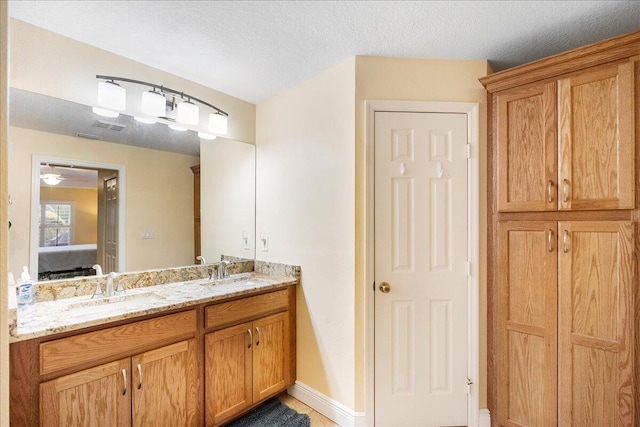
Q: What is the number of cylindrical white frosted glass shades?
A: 4